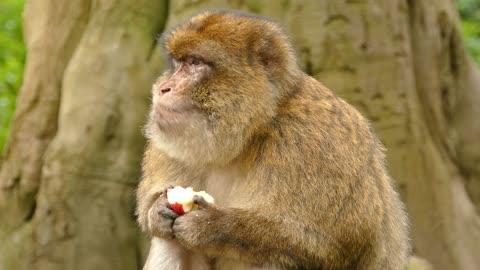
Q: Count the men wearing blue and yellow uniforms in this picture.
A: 0